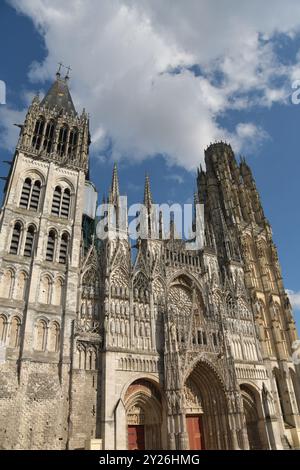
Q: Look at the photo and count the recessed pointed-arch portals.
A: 3